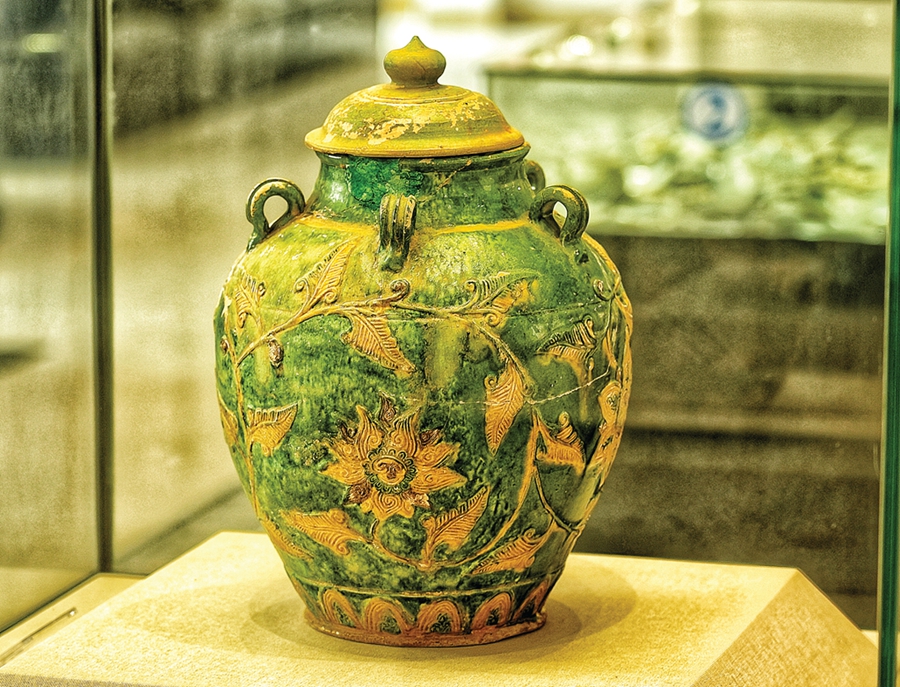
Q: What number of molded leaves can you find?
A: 13